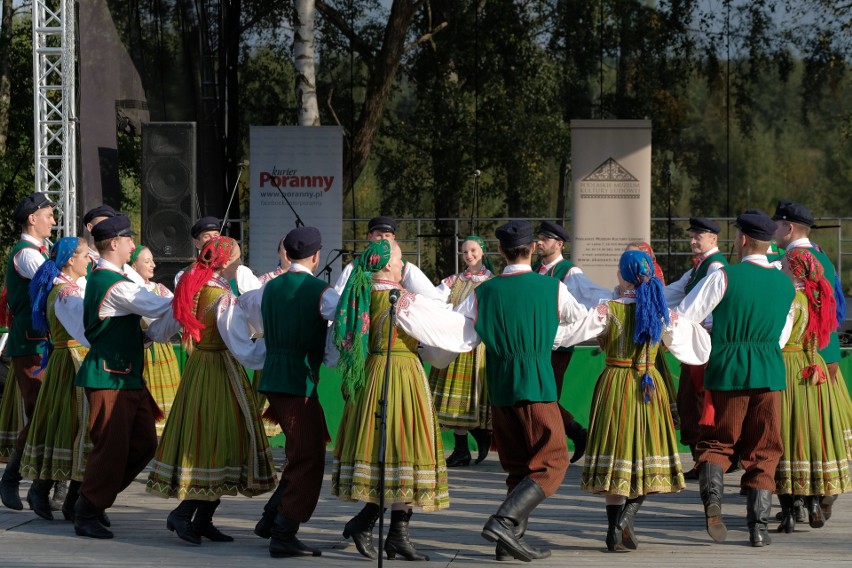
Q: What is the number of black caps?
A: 11